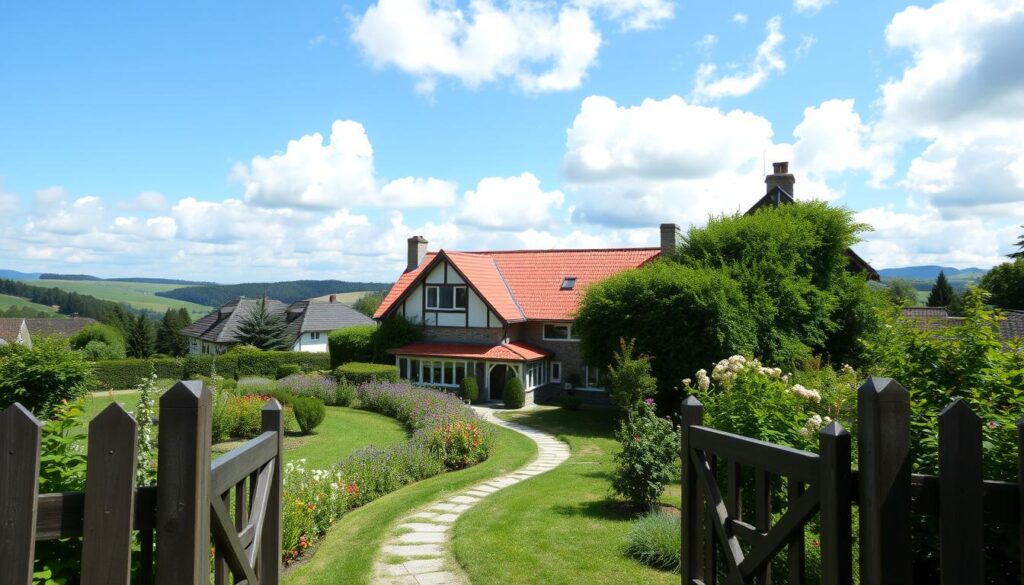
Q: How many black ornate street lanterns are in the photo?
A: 0